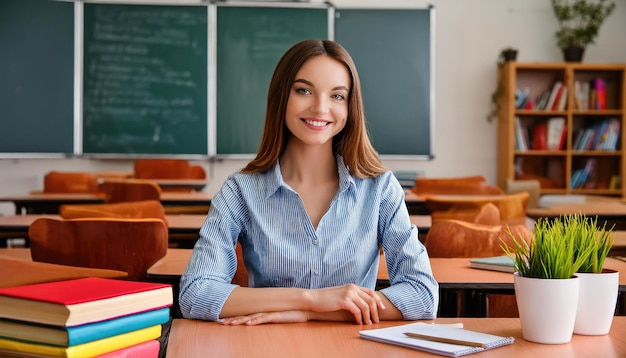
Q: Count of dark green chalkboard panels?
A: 4